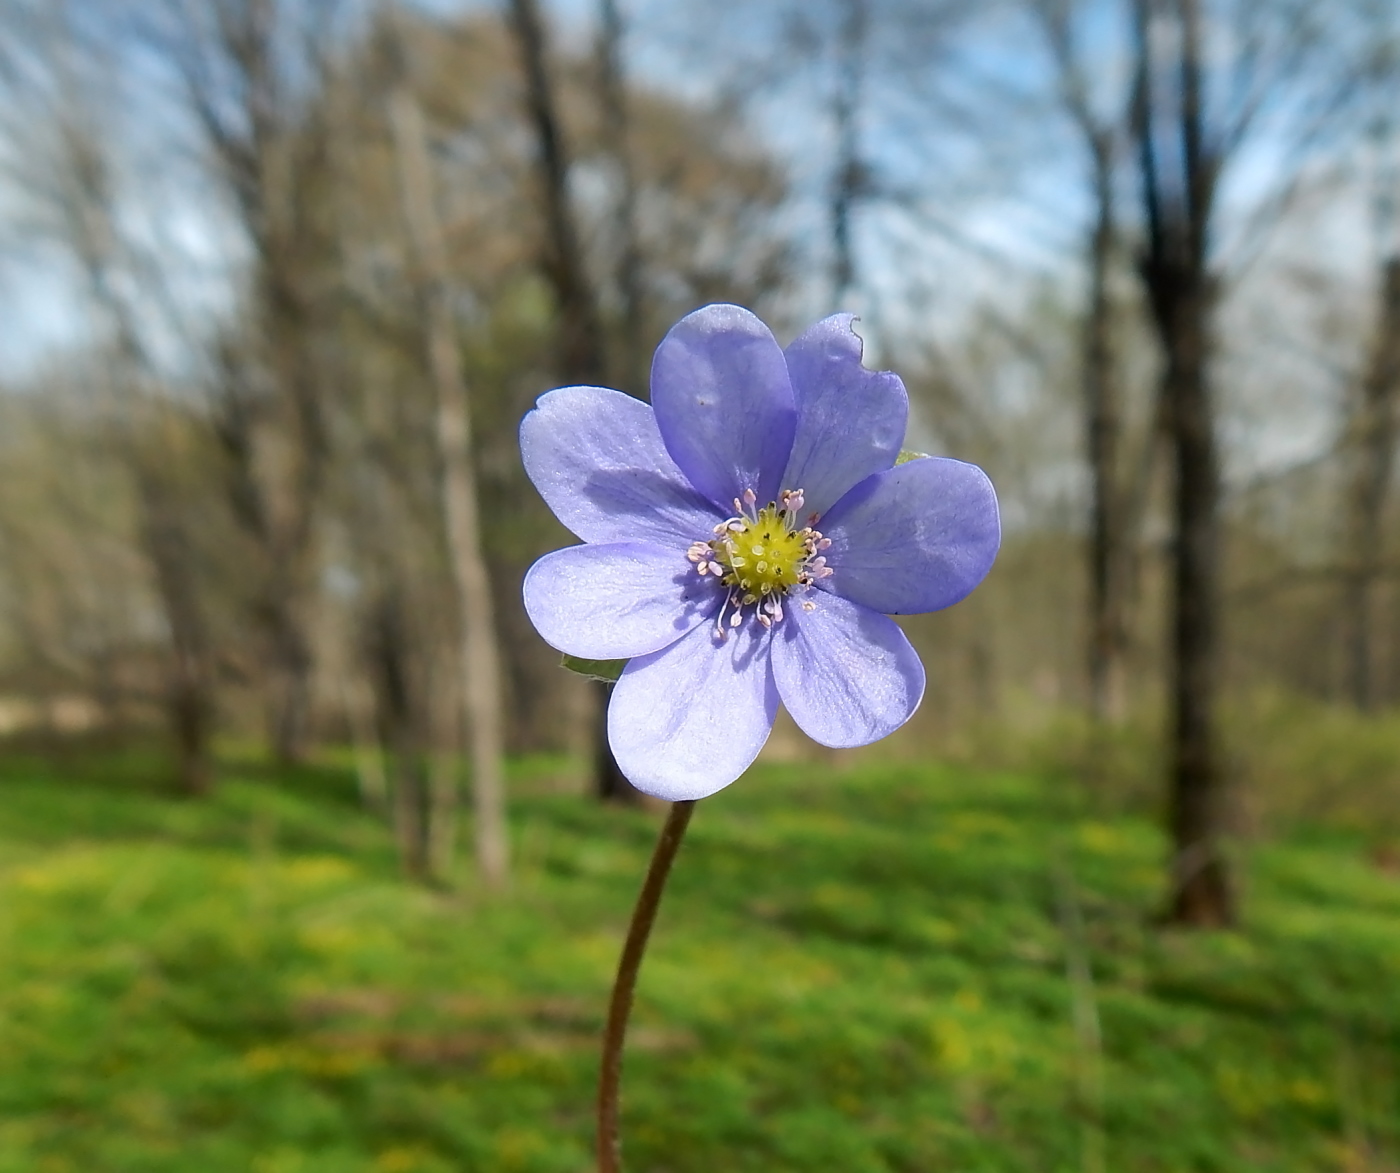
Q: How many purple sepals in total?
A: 7